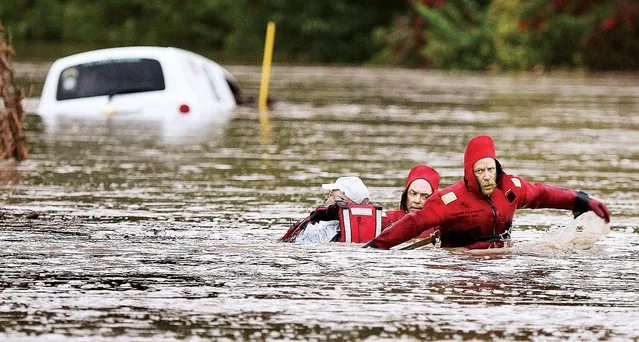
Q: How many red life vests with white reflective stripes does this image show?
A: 1